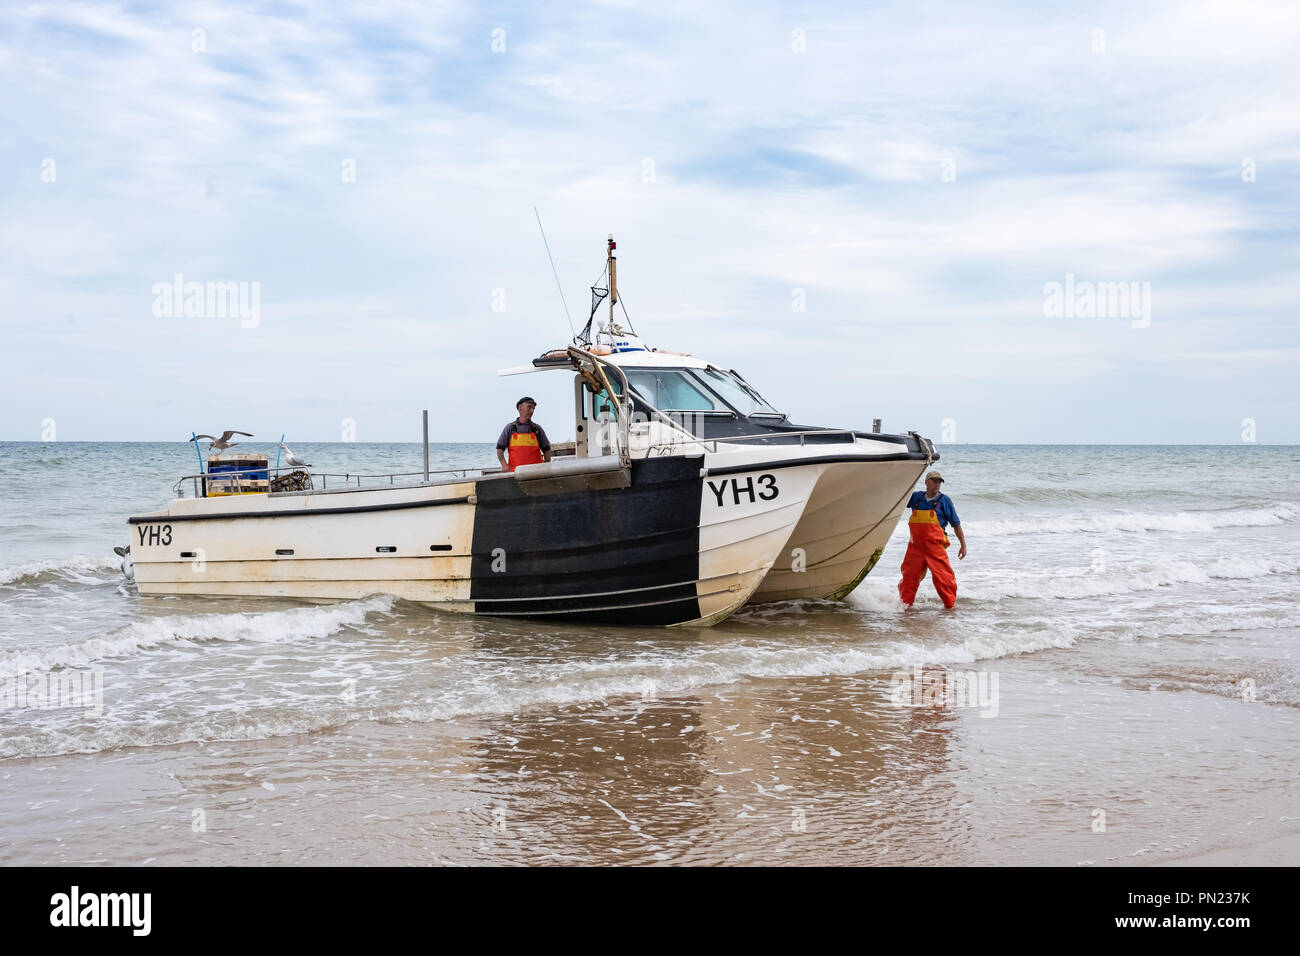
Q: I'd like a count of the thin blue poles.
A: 2